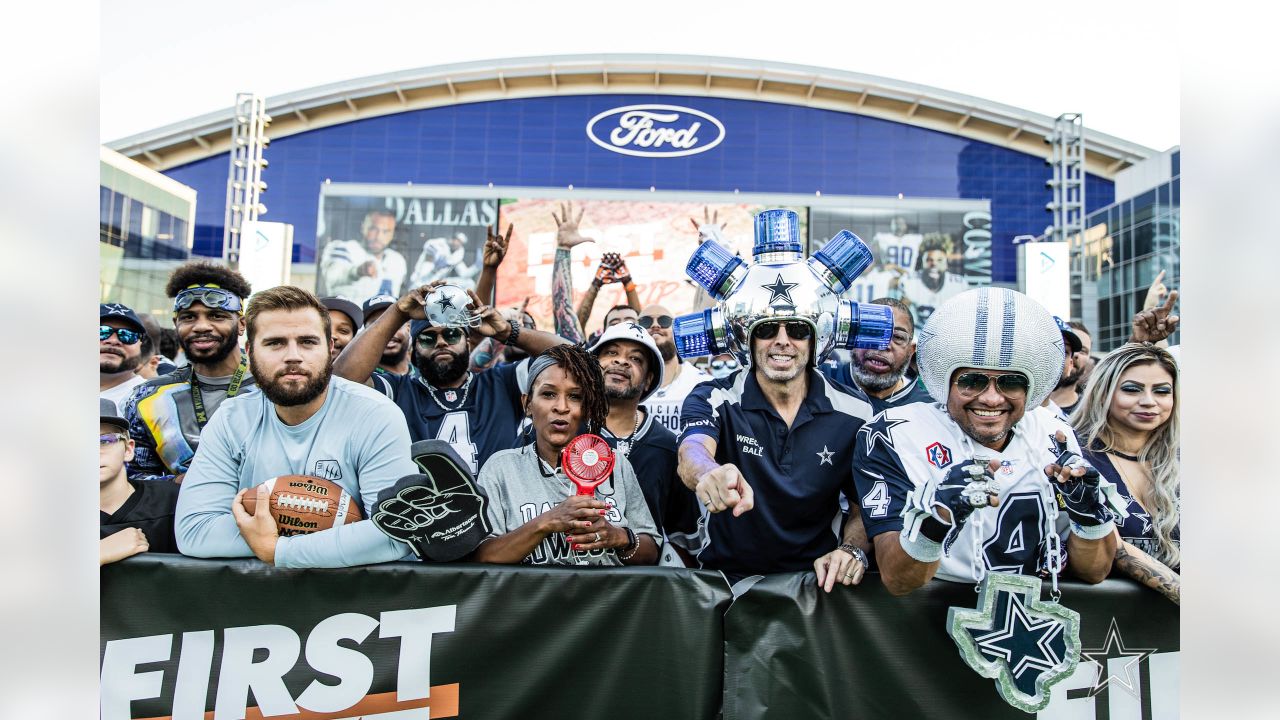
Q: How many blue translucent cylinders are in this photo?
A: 5